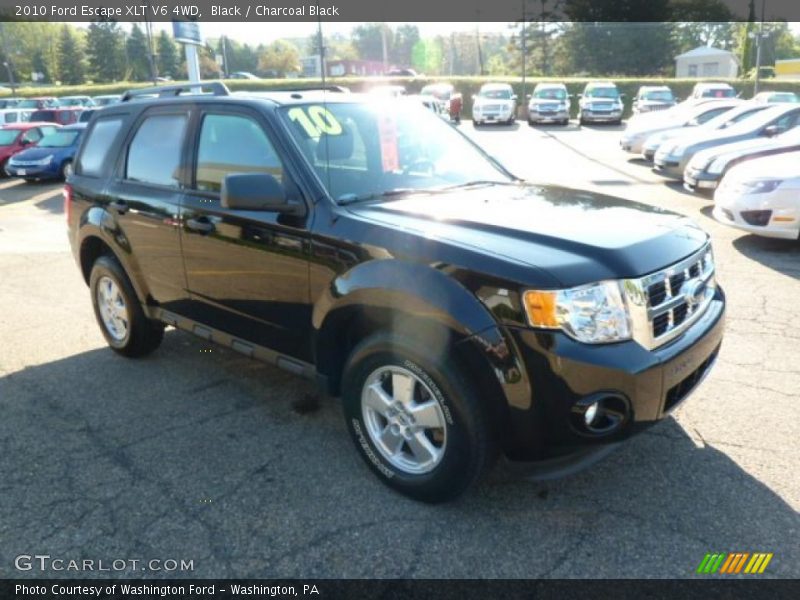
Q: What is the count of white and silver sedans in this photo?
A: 5